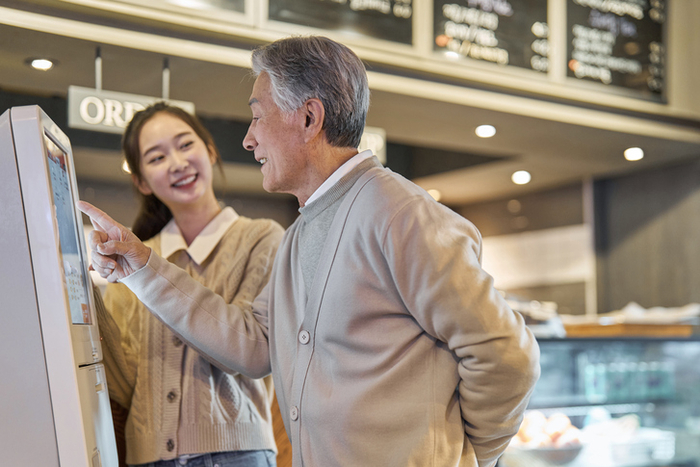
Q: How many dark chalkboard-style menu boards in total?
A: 4